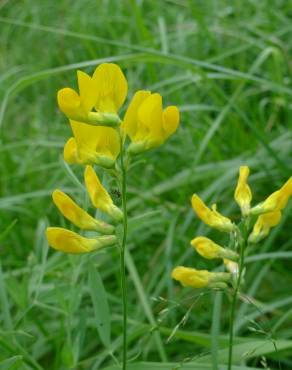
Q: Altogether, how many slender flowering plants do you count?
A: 2